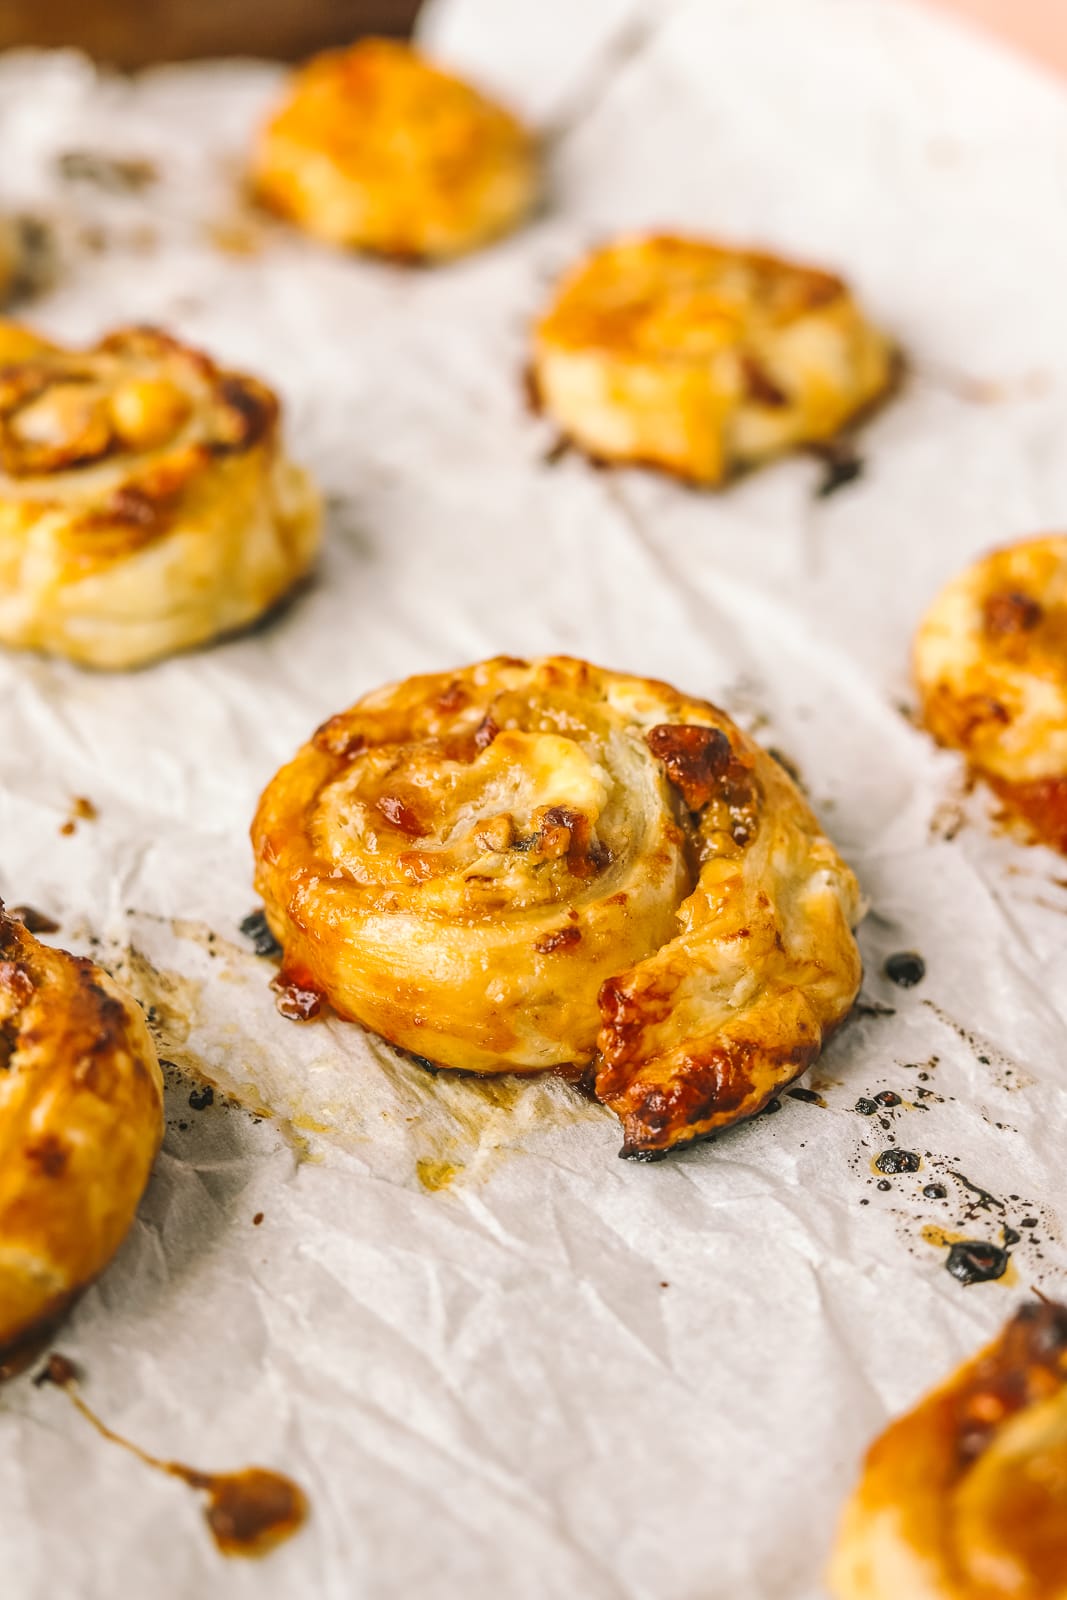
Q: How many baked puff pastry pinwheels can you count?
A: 7